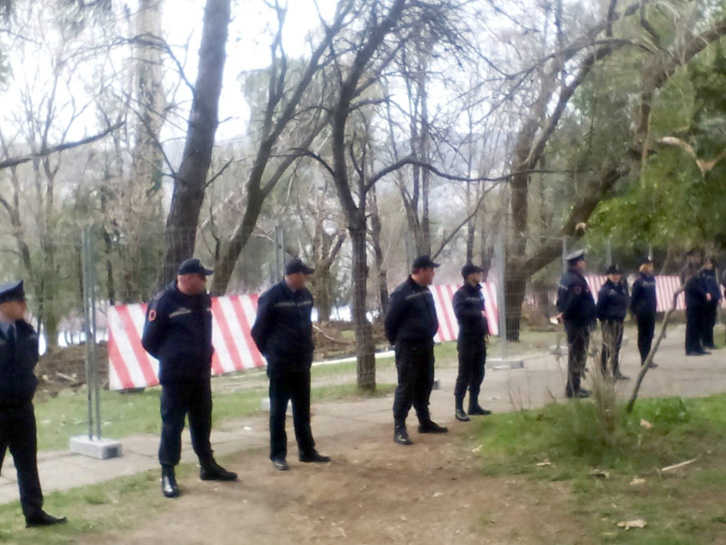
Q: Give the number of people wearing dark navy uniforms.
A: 10